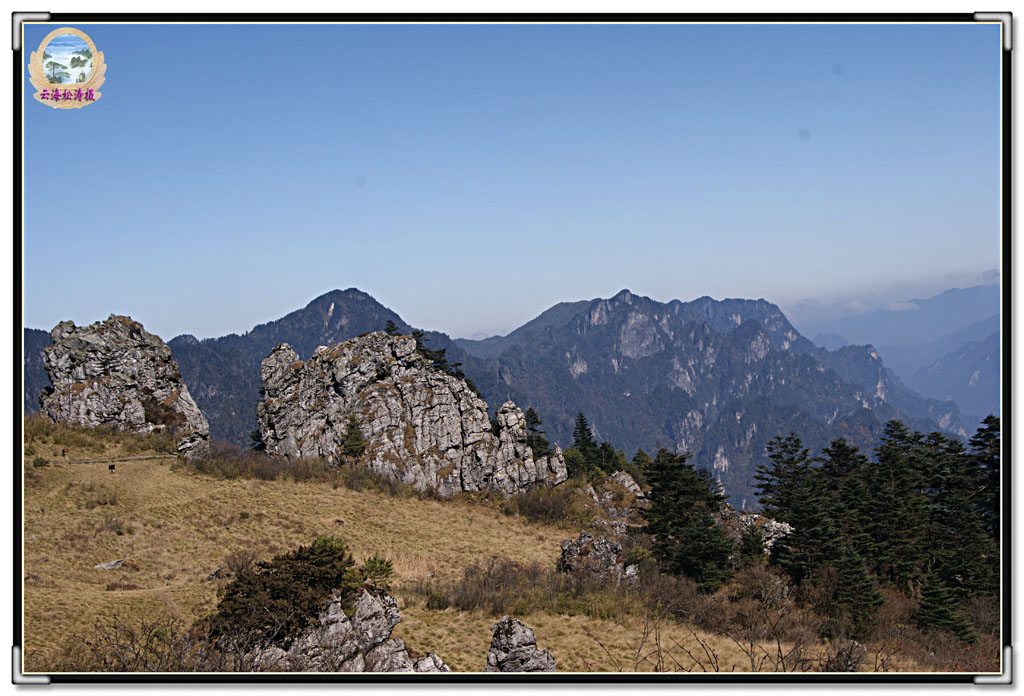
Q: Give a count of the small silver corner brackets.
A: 4